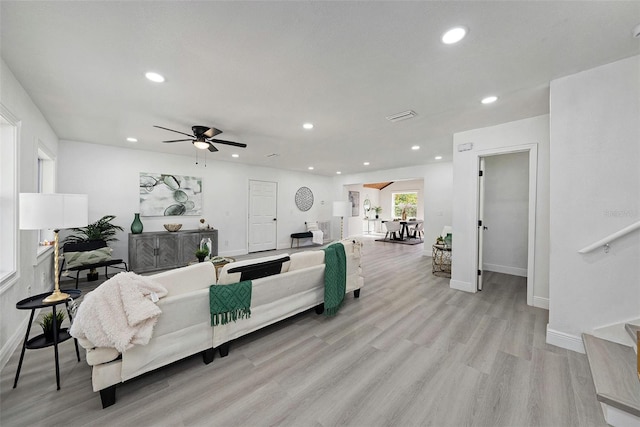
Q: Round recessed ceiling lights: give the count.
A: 11